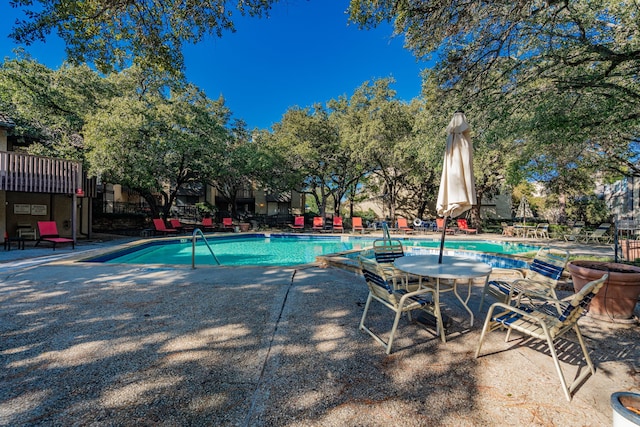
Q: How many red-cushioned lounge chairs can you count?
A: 12